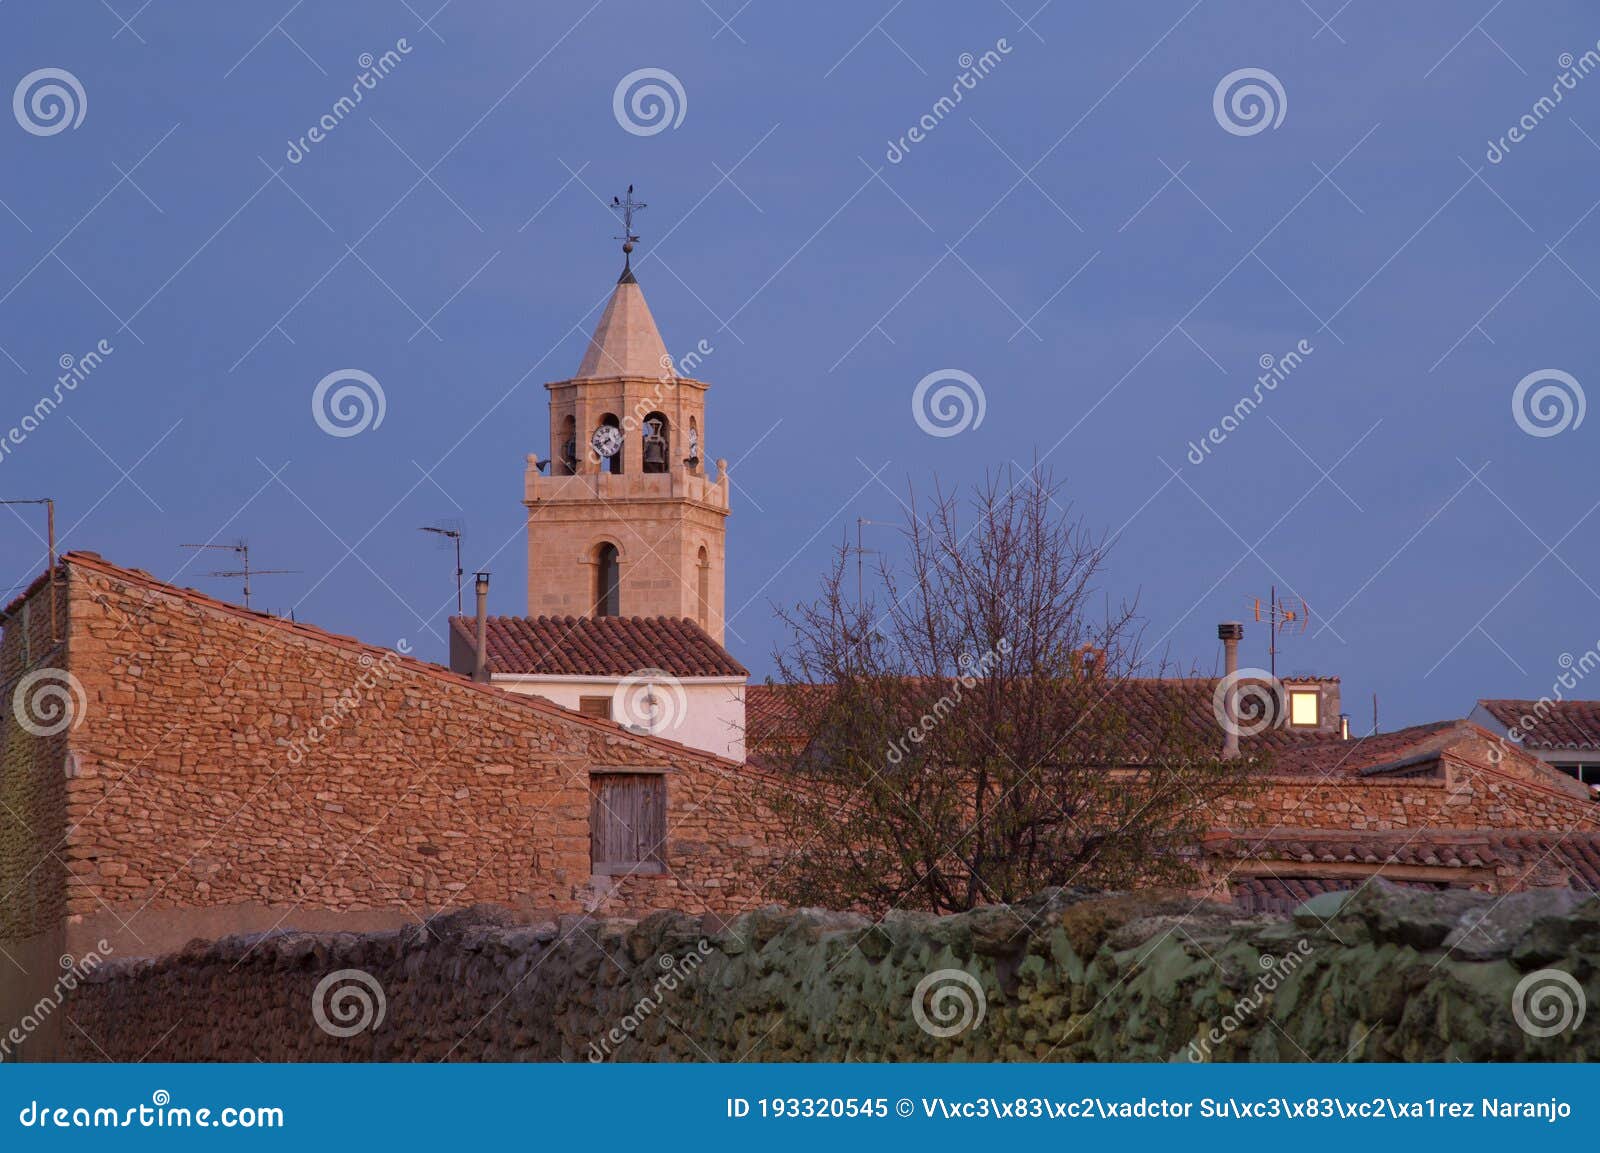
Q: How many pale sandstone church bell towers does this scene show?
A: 1